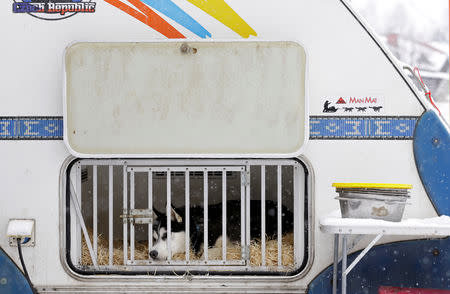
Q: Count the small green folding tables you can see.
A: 0